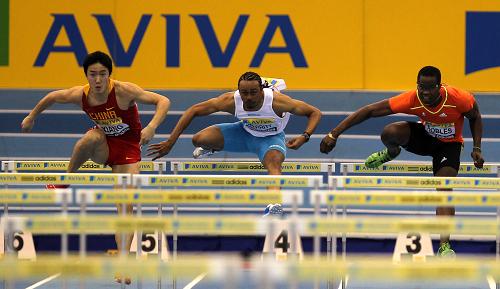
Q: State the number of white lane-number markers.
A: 4